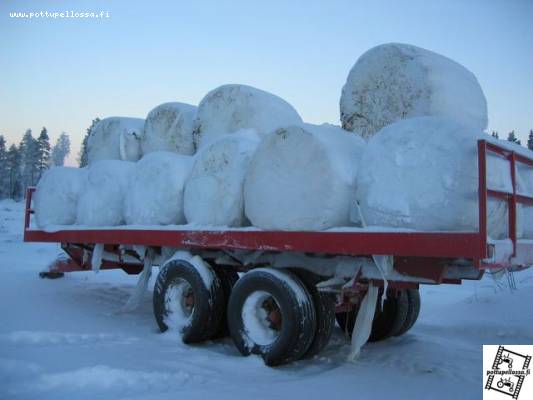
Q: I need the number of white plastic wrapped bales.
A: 10